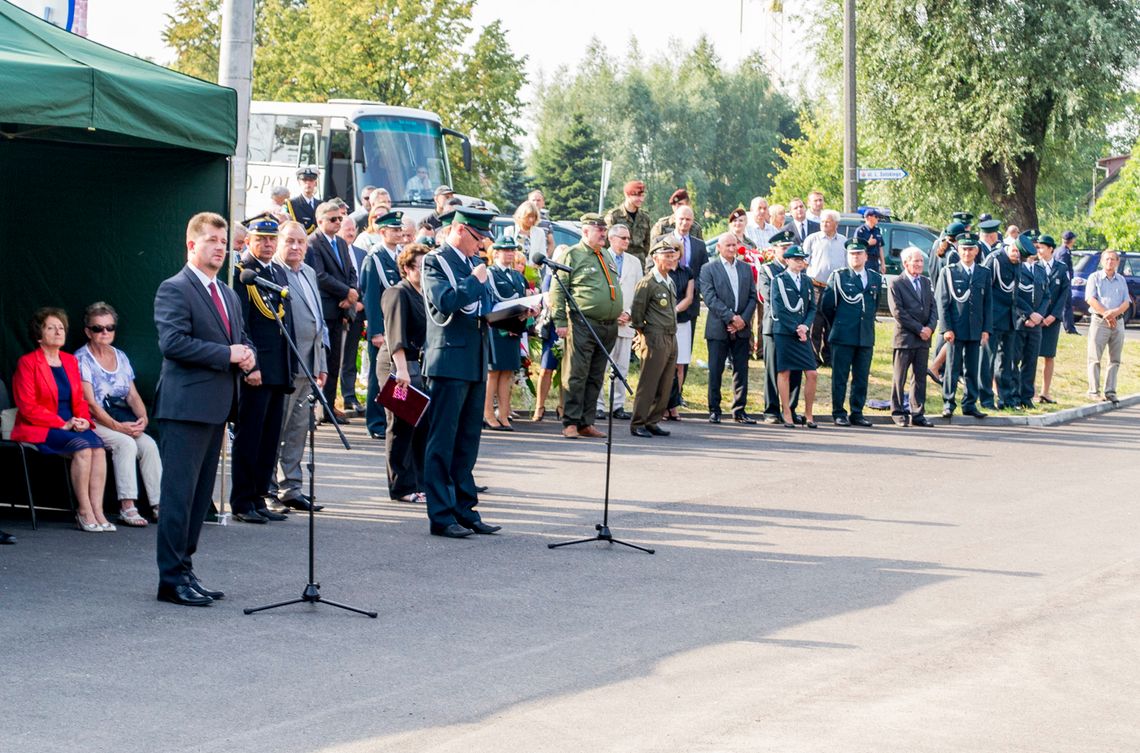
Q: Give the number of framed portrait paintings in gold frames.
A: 0